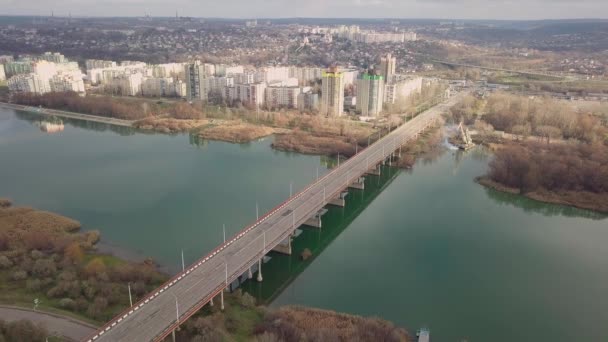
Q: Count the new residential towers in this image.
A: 2